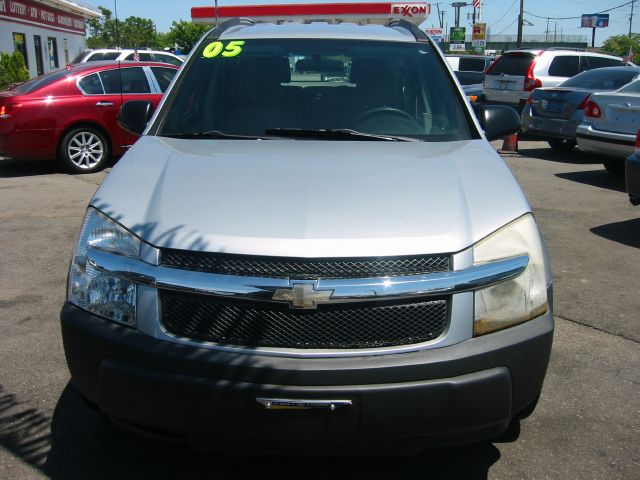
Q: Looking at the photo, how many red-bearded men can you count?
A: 0